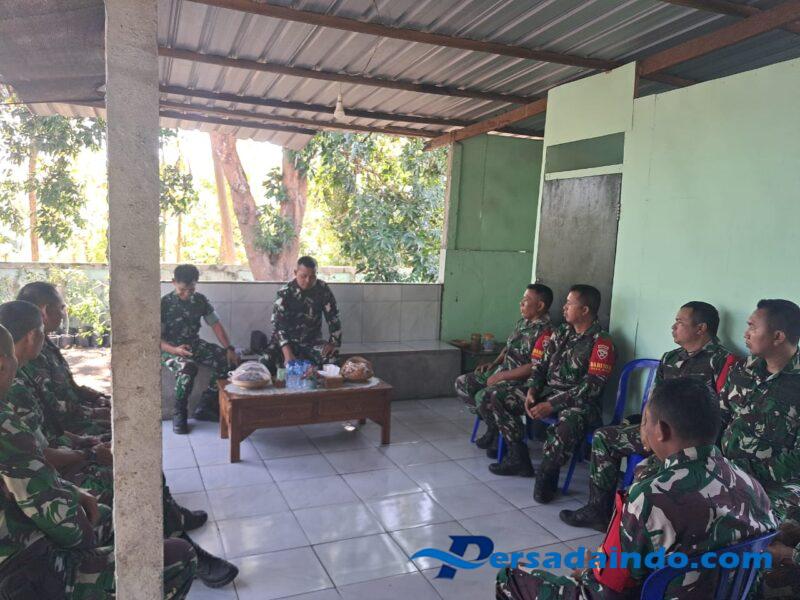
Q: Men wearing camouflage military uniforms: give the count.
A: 10